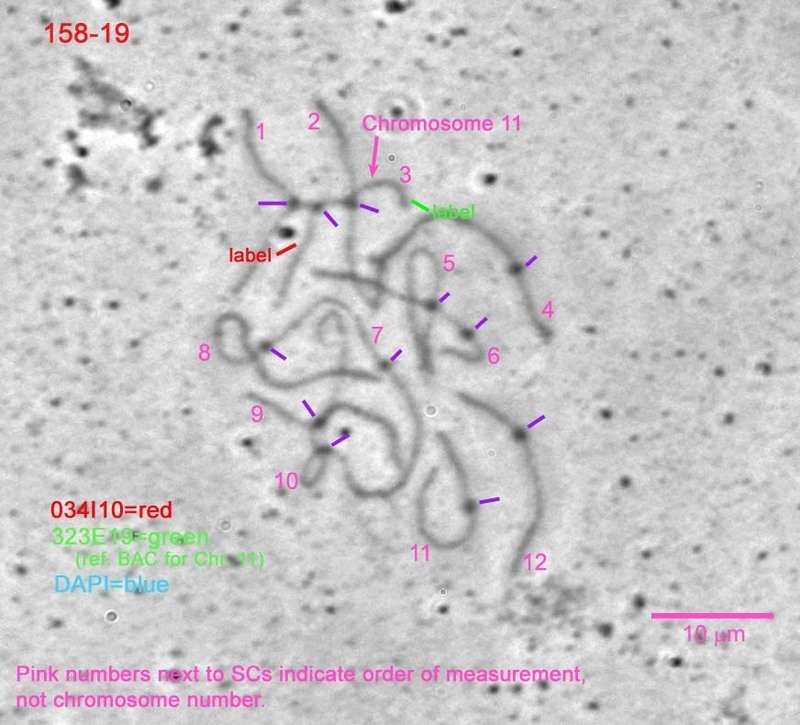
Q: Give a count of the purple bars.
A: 12